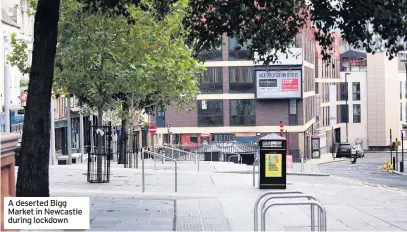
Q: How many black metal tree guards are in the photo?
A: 2